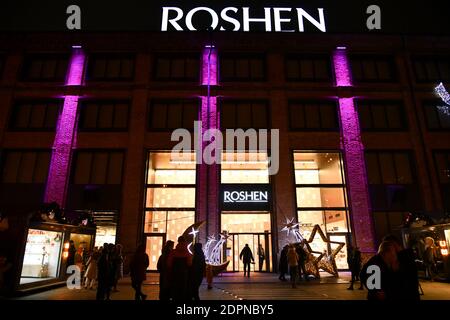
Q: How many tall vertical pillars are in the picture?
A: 3